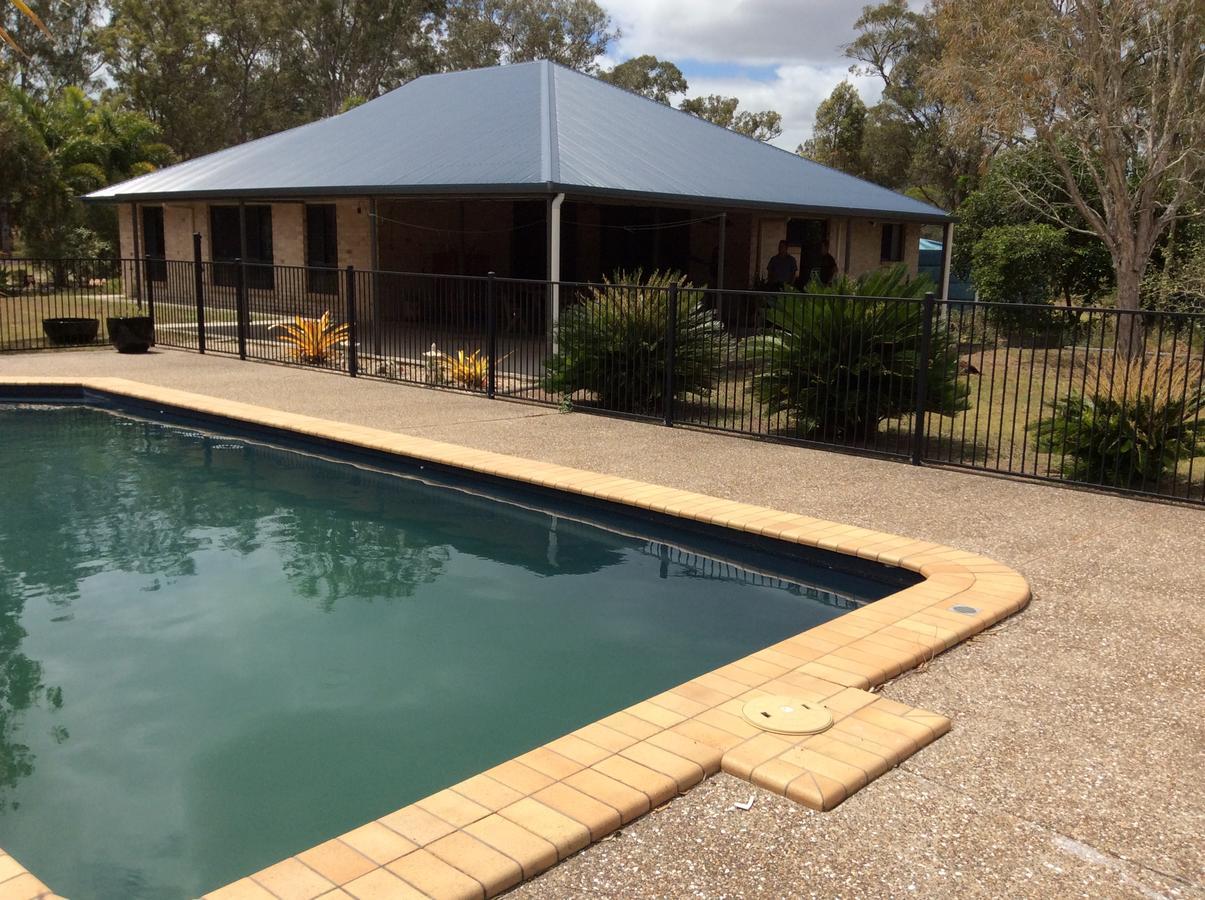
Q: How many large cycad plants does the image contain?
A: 3